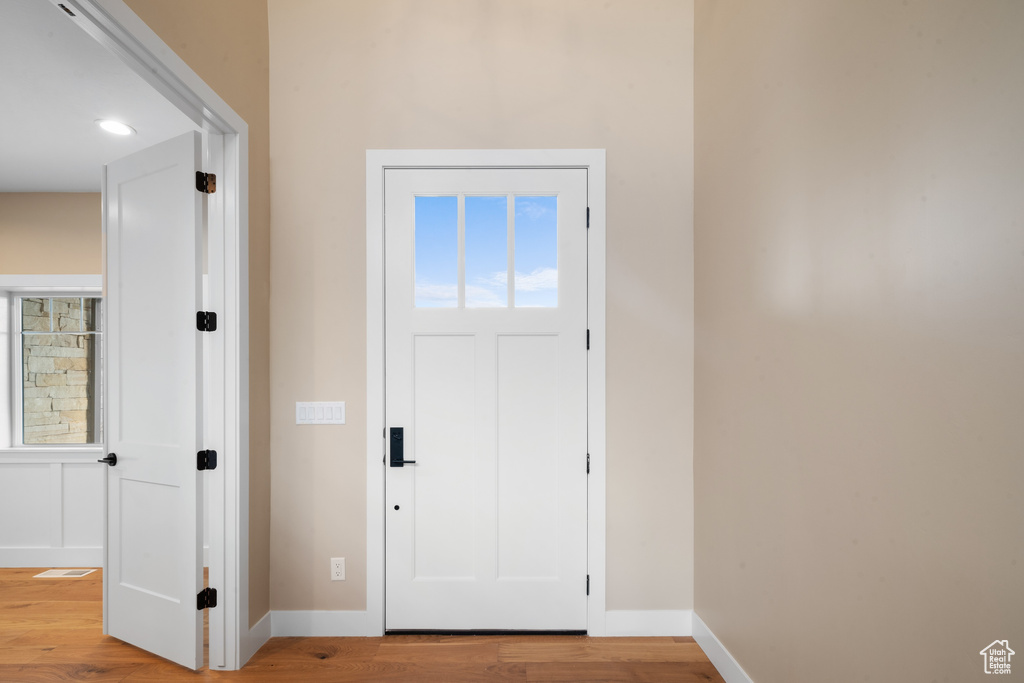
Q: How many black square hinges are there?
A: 4